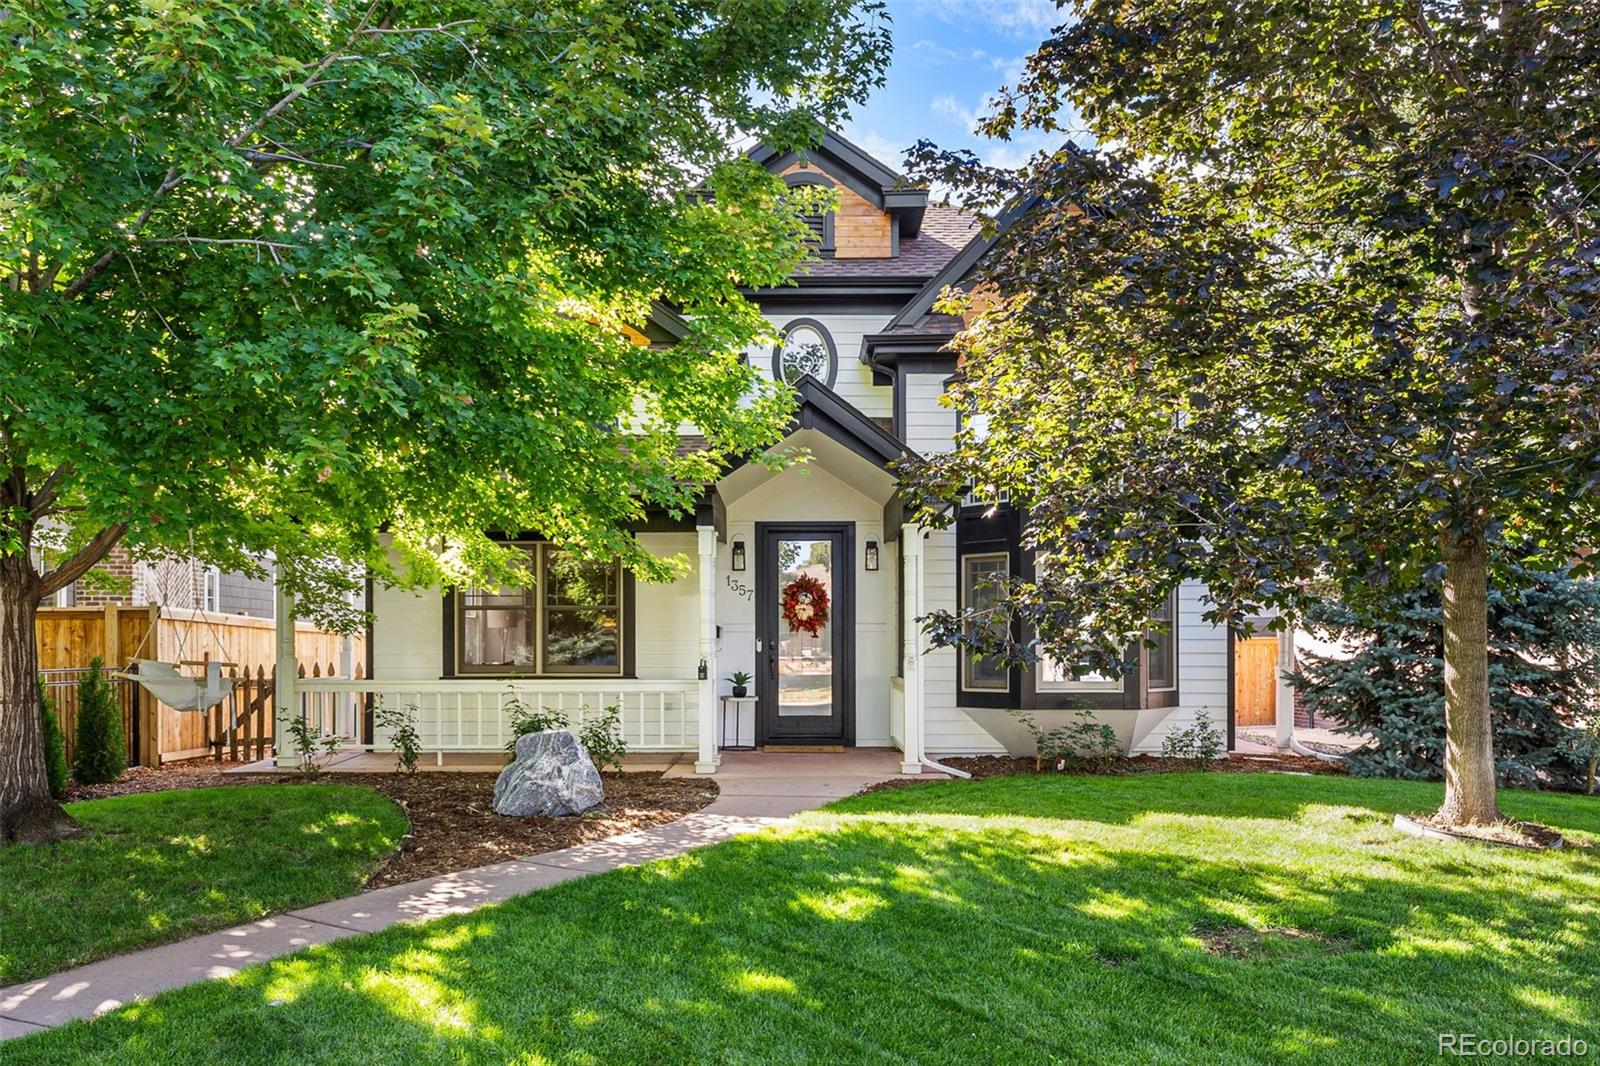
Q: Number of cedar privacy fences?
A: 2